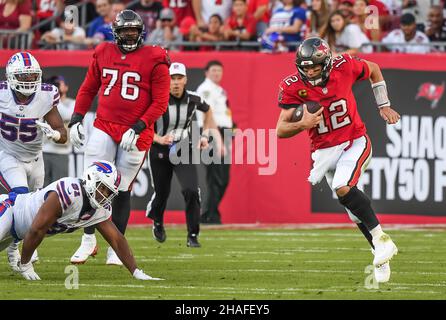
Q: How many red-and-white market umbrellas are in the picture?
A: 0